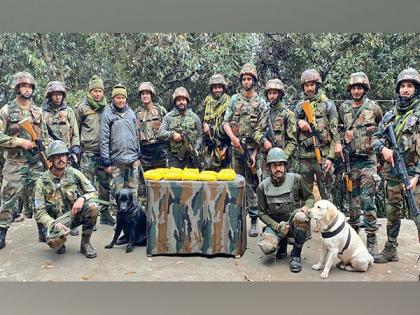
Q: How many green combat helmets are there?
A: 2